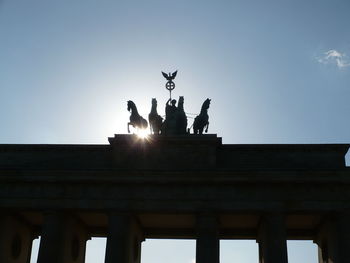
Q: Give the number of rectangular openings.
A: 5